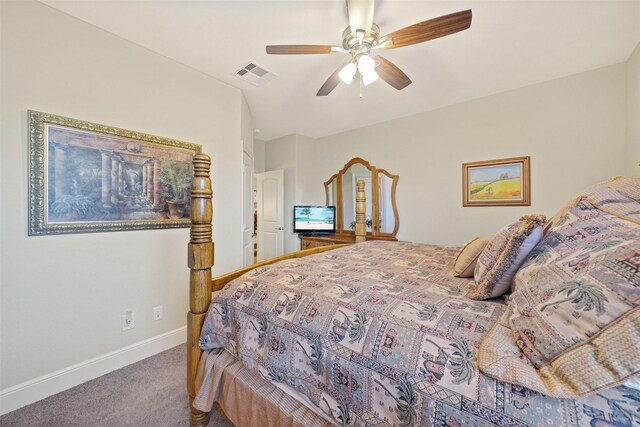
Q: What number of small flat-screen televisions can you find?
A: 1